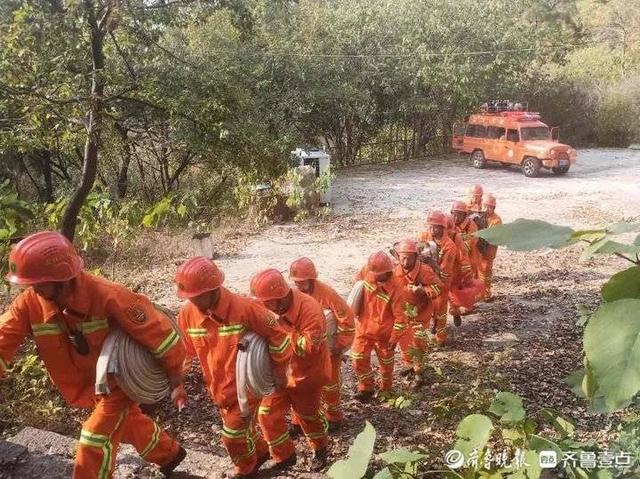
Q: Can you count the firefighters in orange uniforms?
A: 11